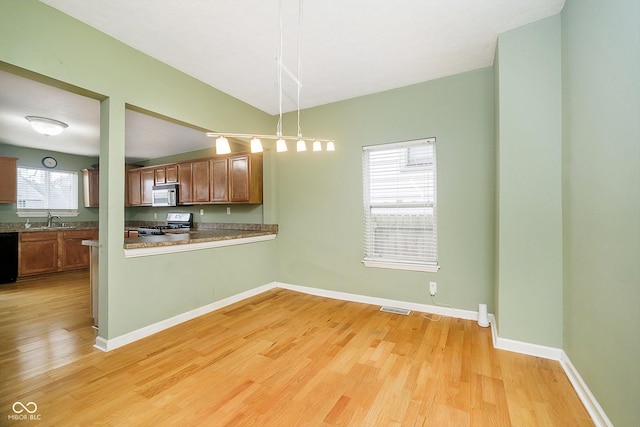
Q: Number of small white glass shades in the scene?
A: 6